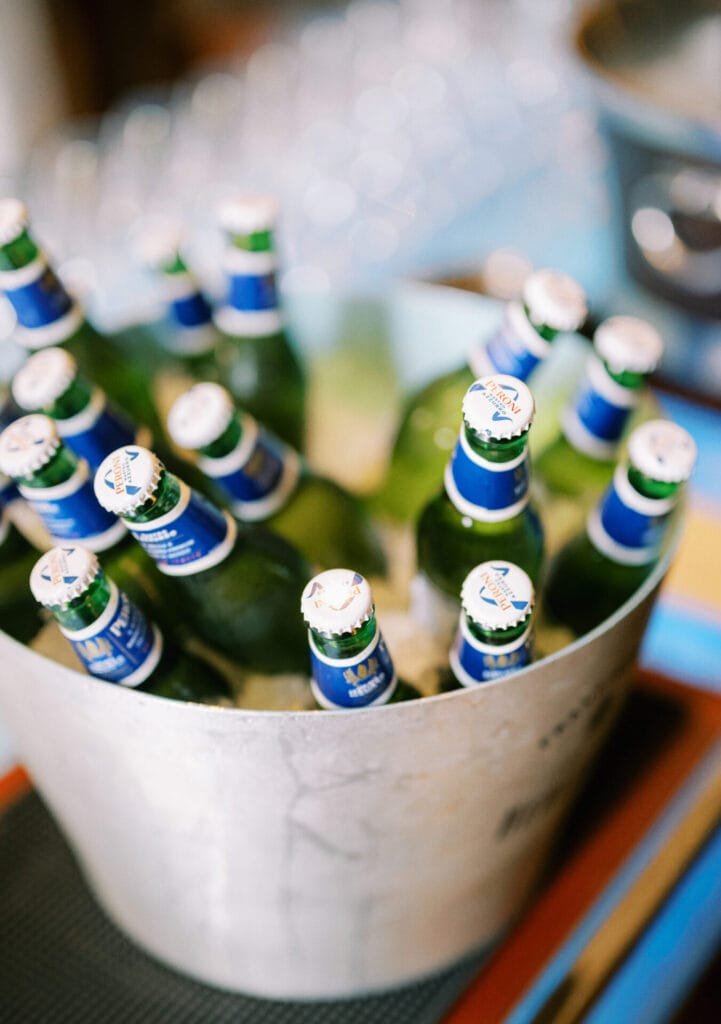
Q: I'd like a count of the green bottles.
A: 14